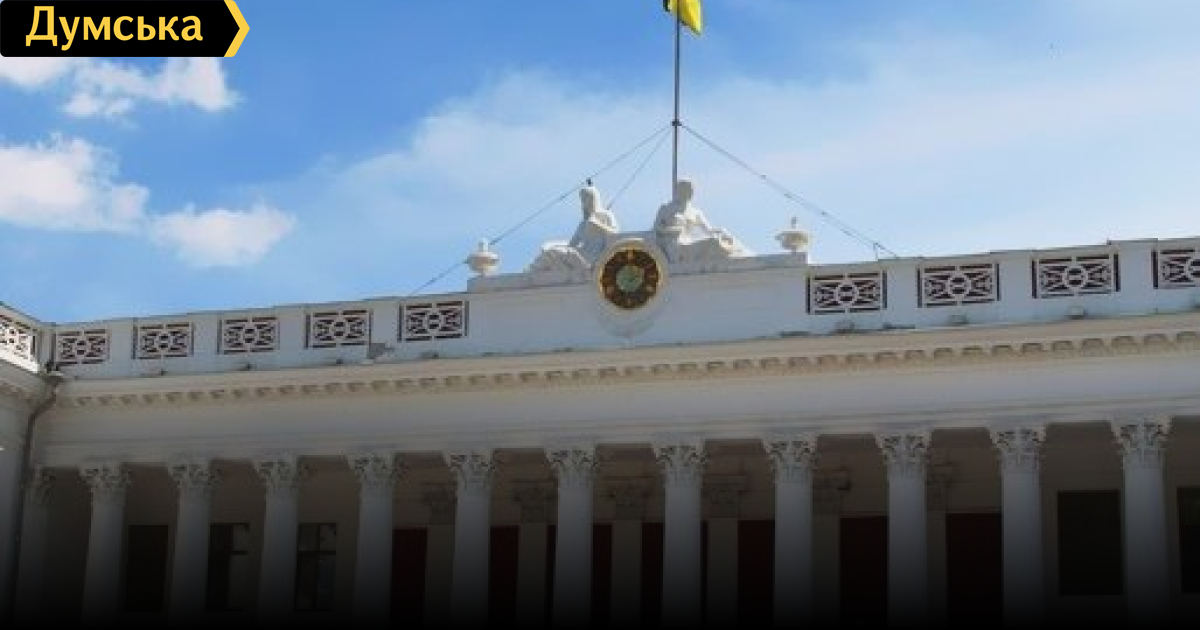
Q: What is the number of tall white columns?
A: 12